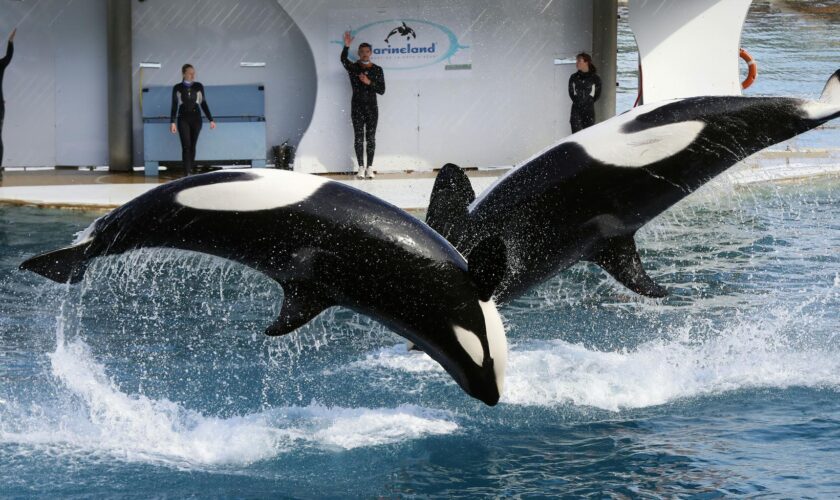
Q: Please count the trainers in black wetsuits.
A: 4